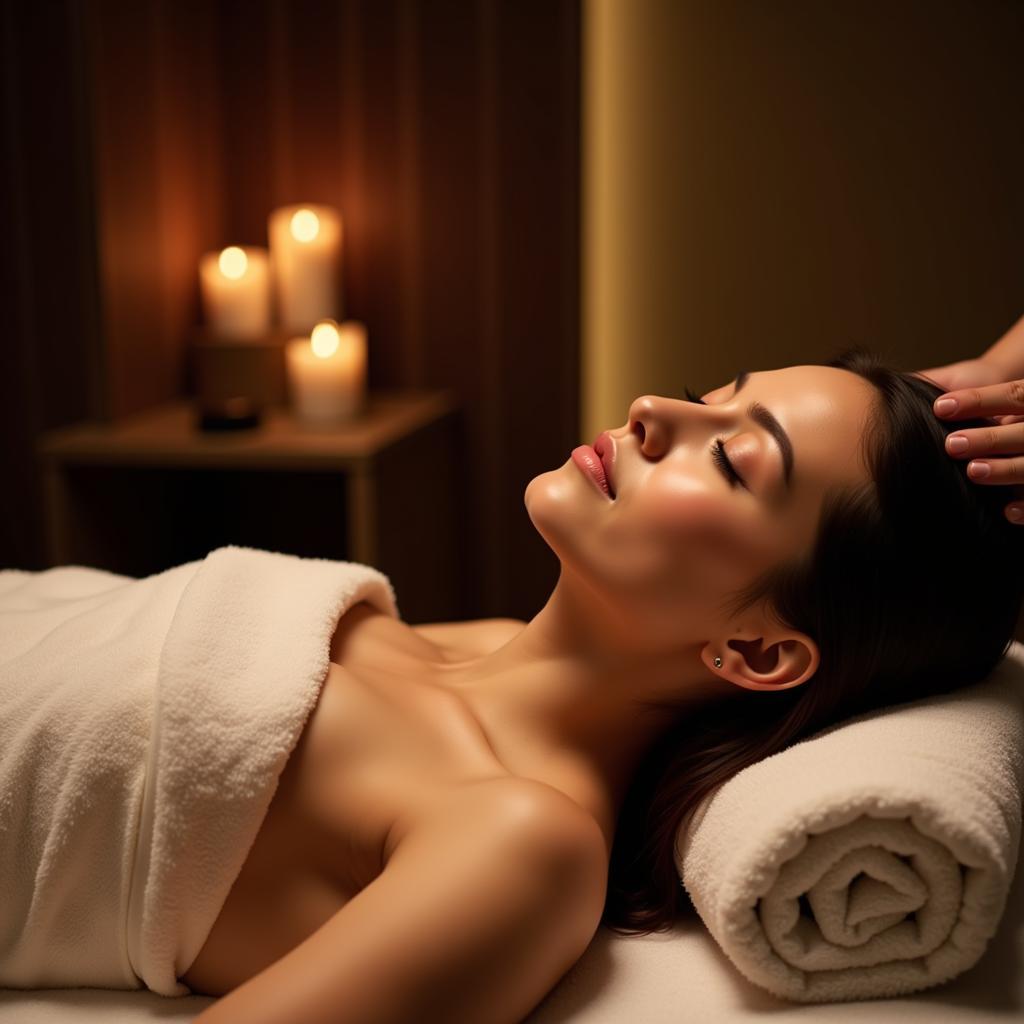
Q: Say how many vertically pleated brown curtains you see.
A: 1